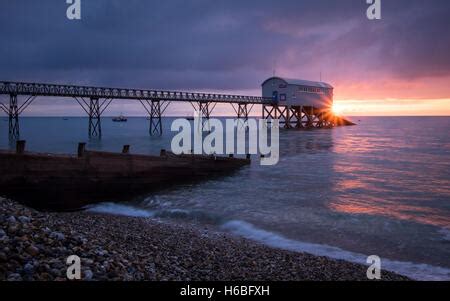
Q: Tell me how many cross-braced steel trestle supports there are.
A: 5